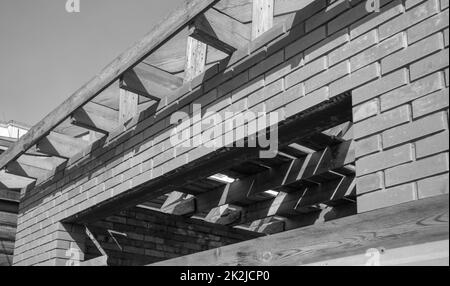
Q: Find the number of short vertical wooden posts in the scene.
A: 3